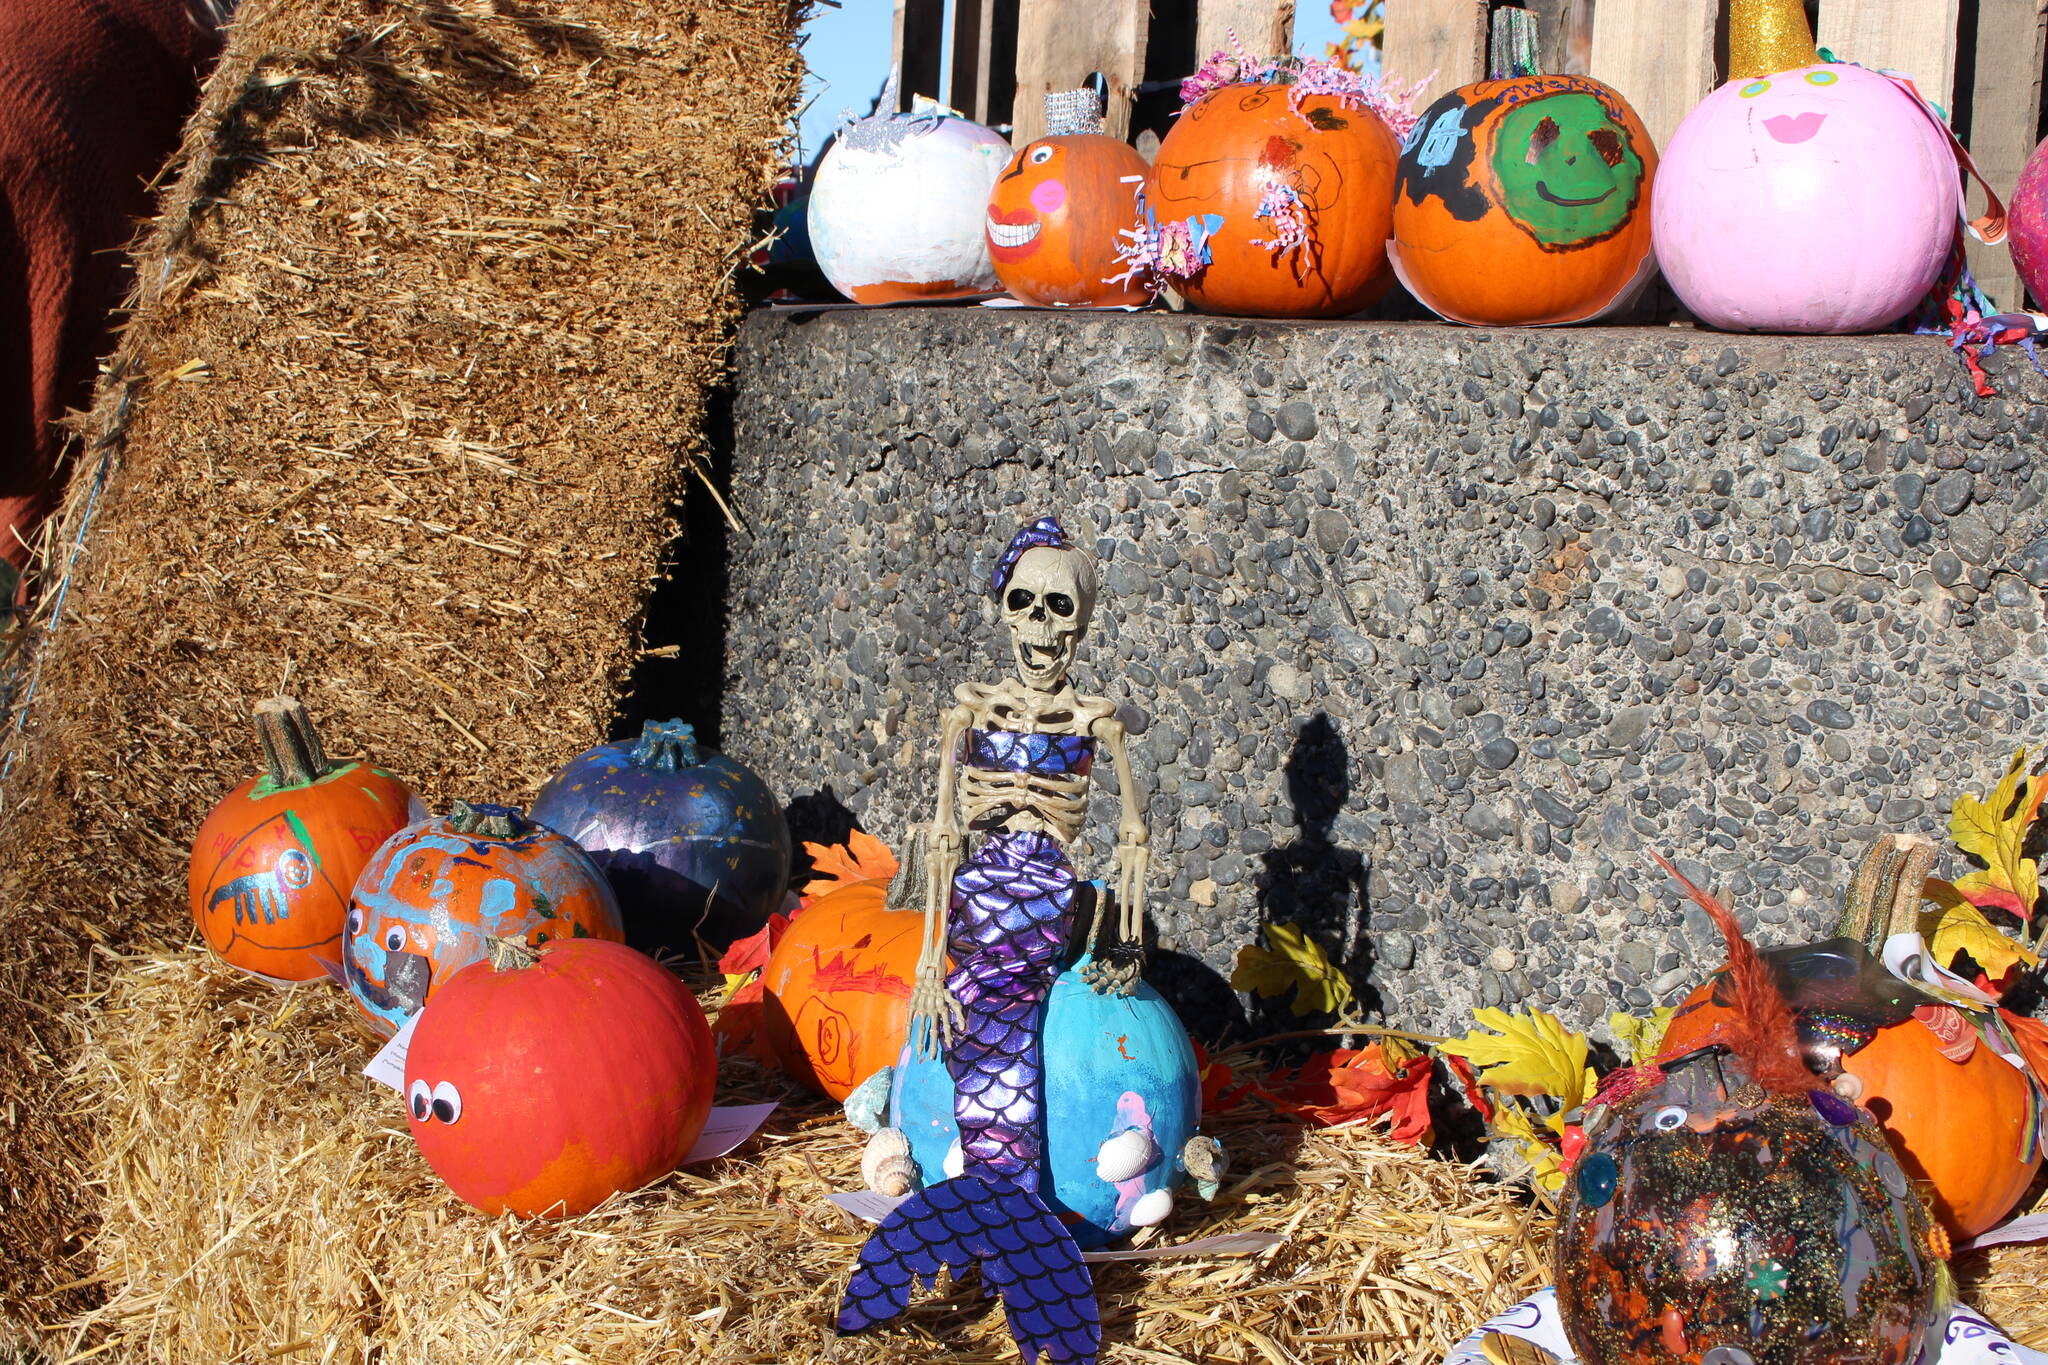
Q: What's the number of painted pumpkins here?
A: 14